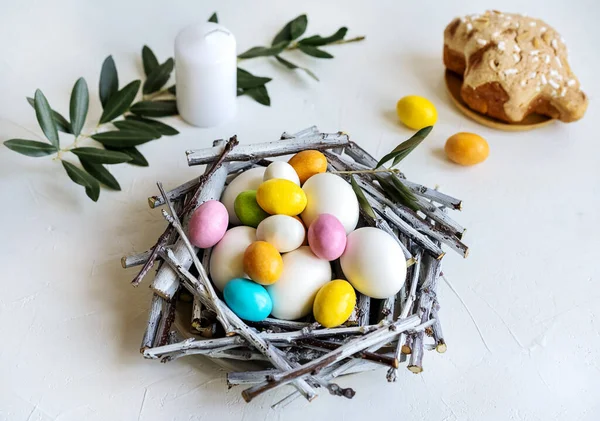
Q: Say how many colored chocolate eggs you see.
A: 10